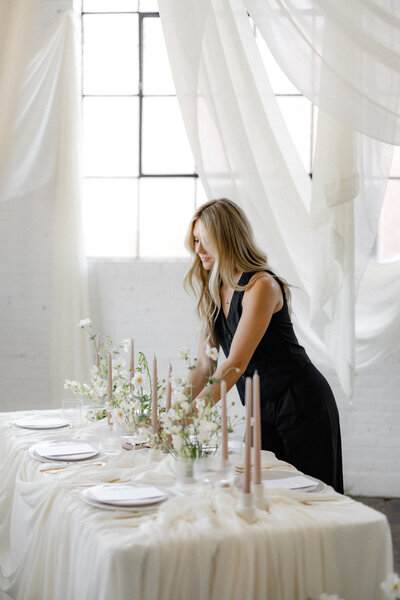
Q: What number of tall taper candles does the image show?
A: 8